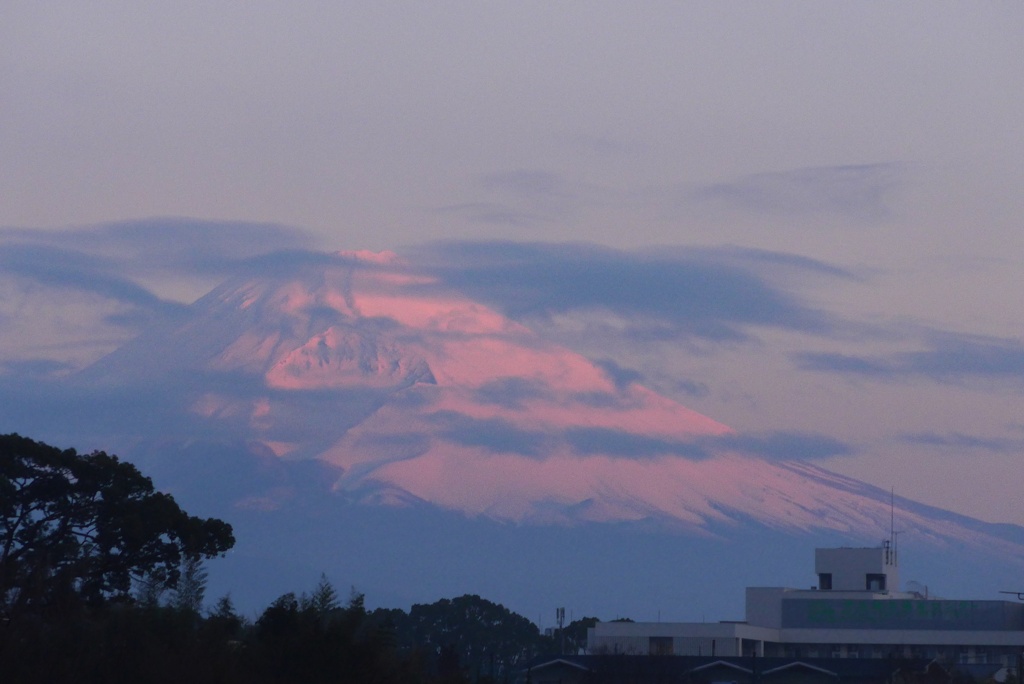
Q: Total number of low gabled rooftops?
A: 3